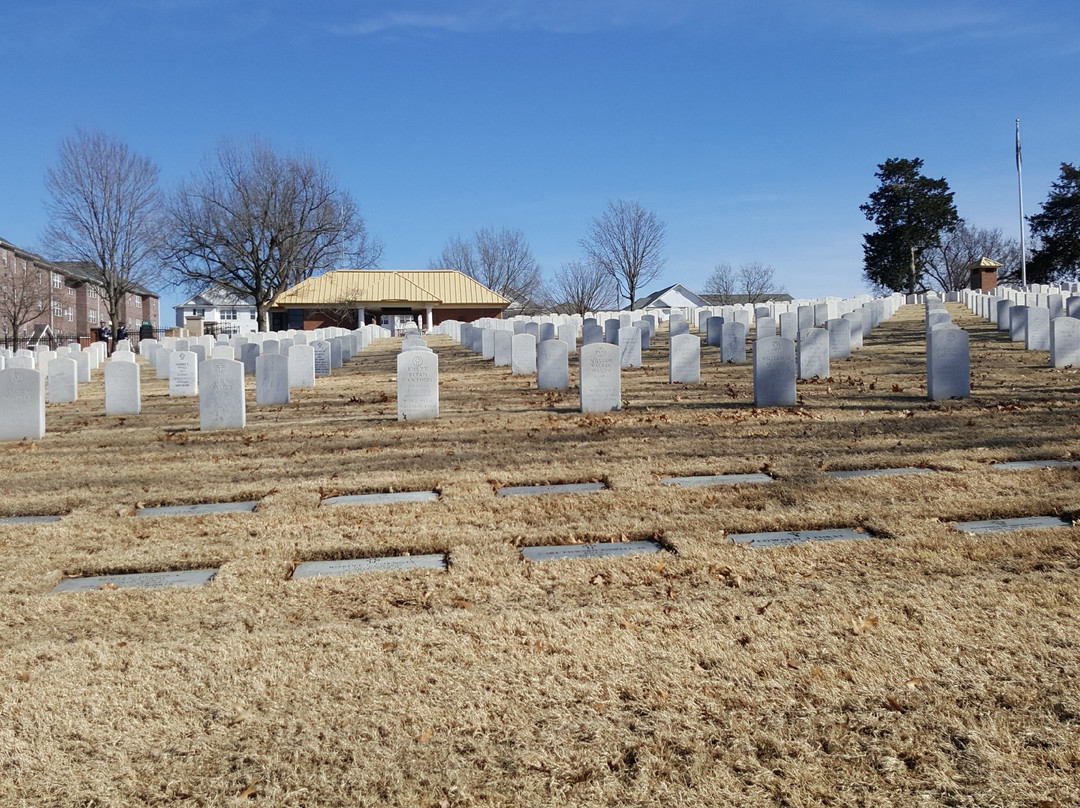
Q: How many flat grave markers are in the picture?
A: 12